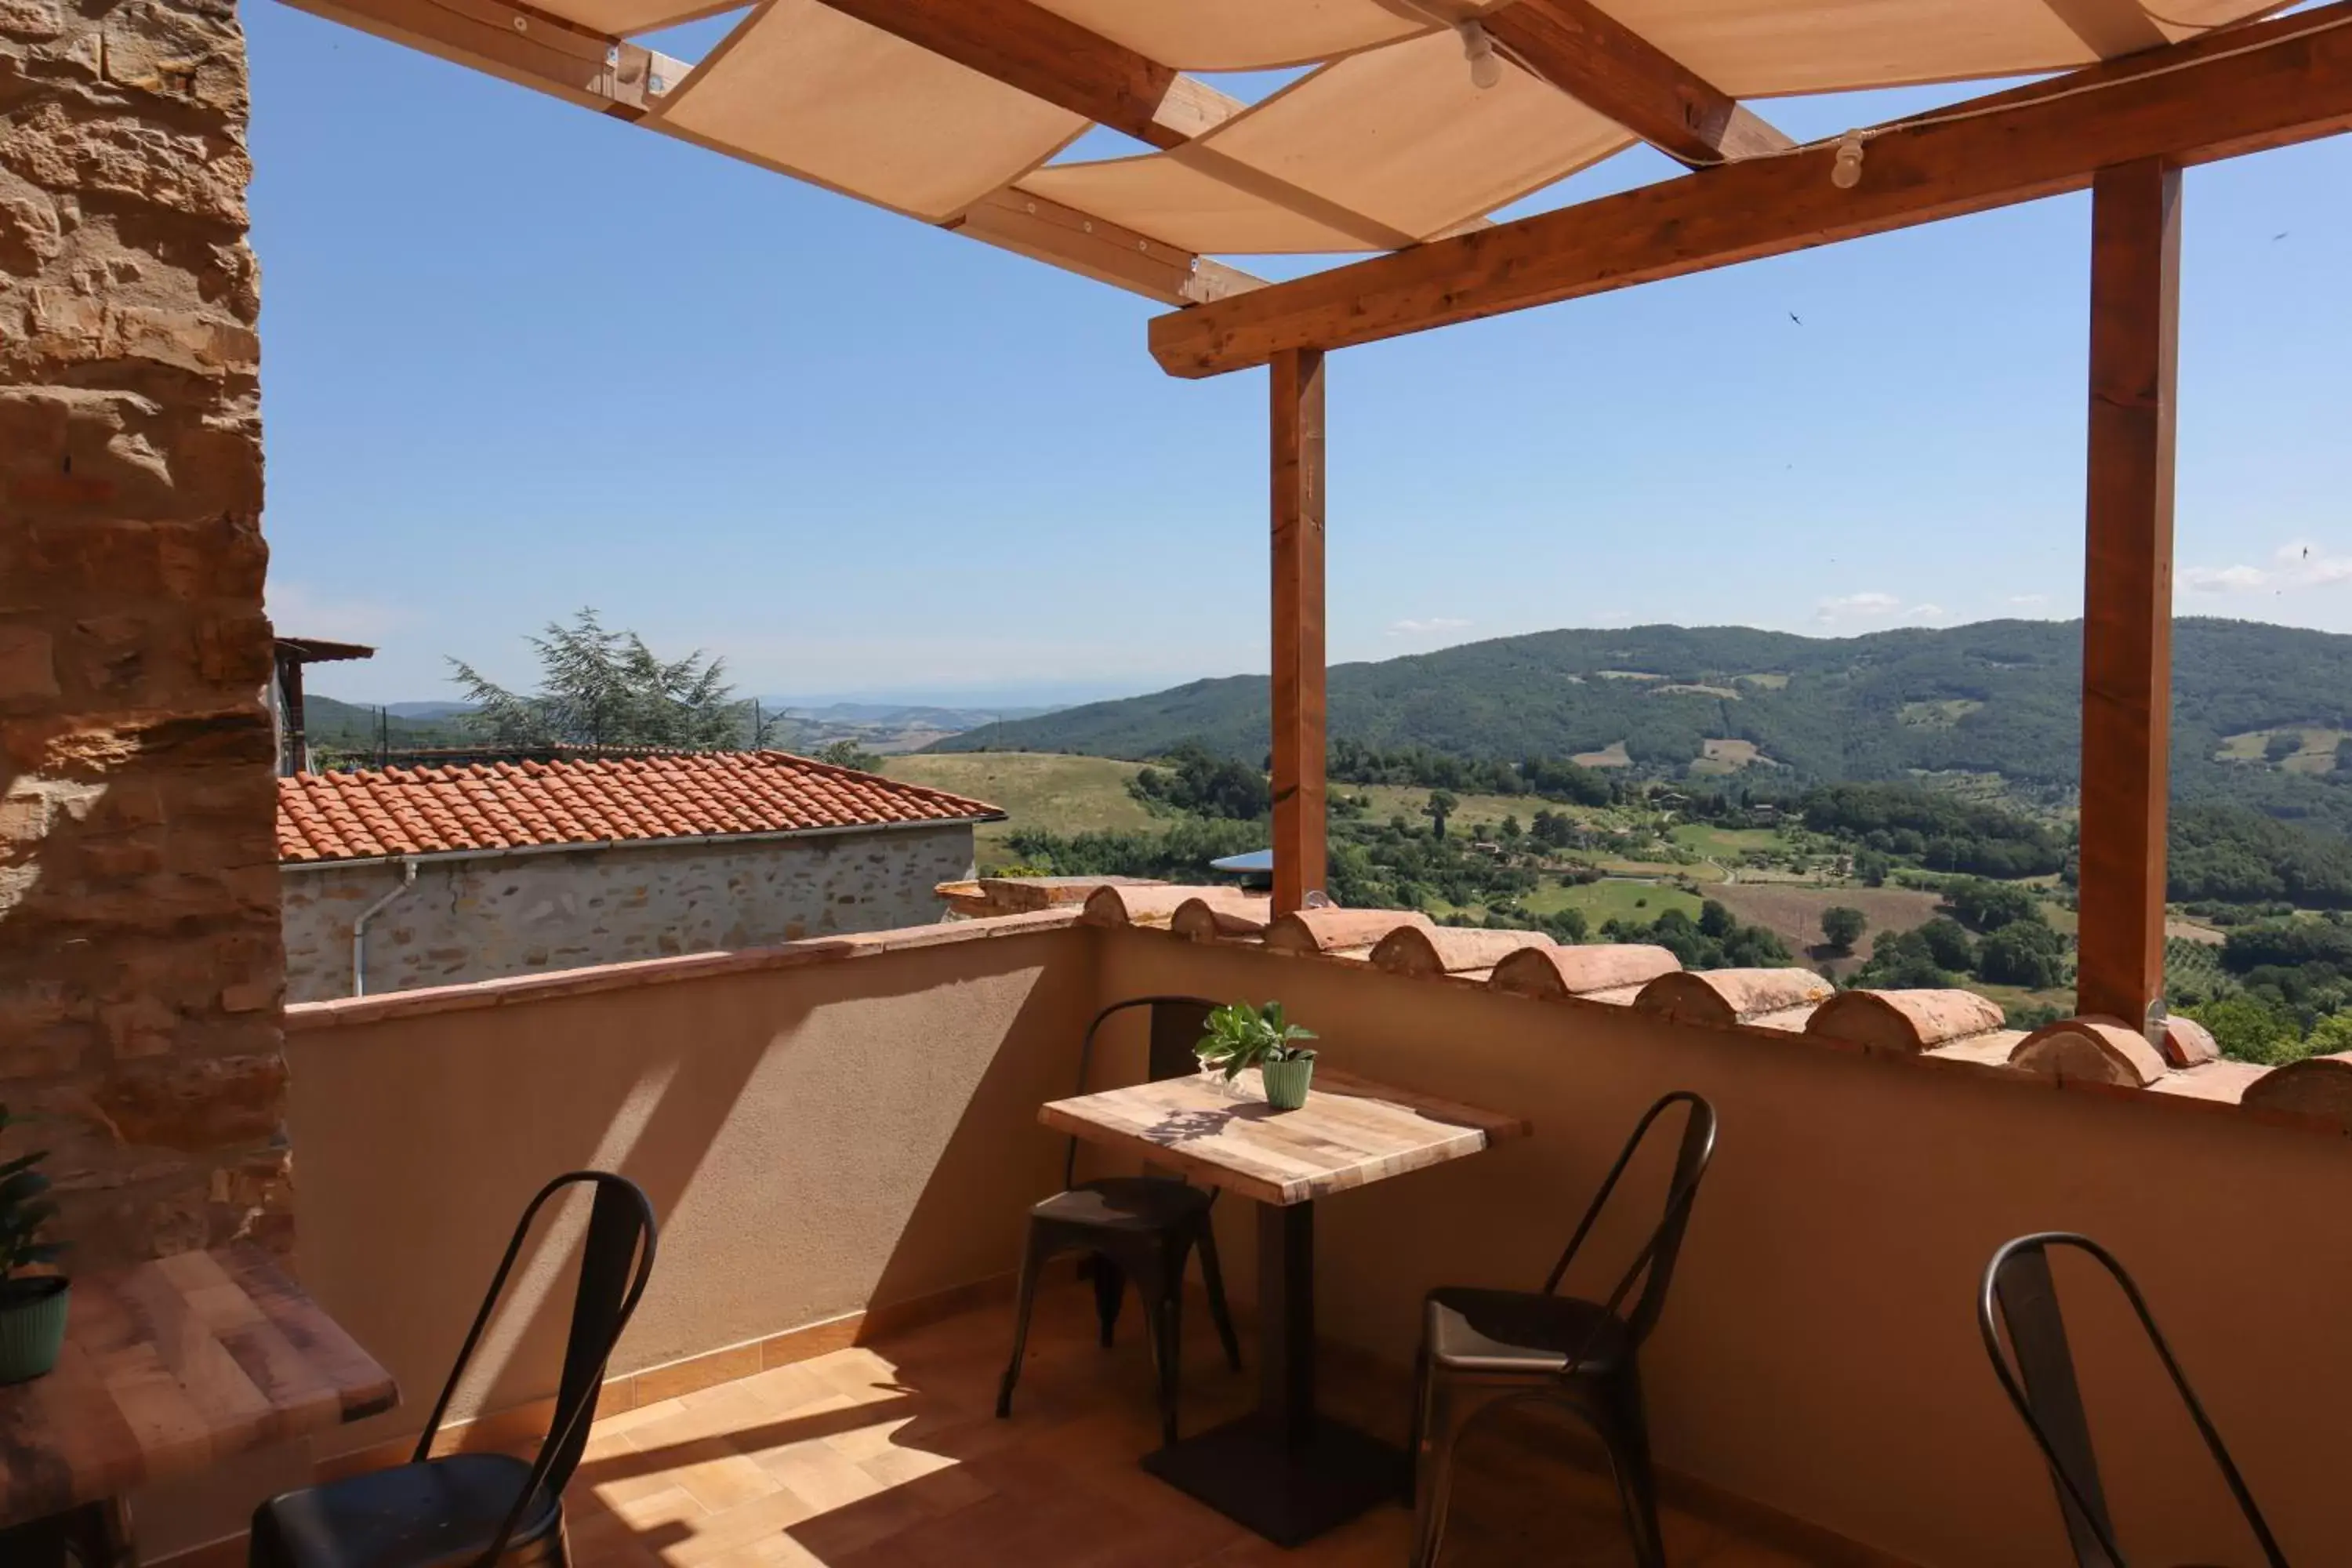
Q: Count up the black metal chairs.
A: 4